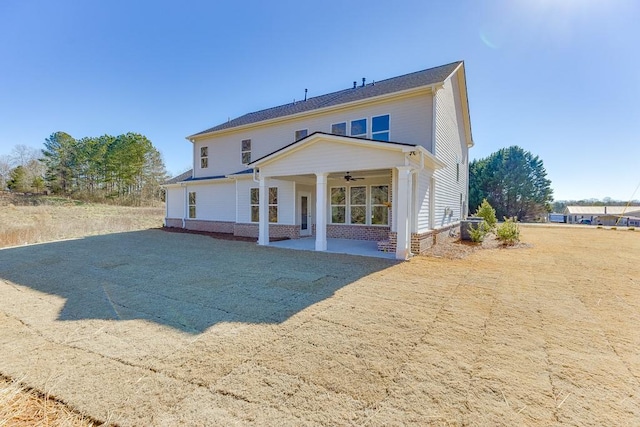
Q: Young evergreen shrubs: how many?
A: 3